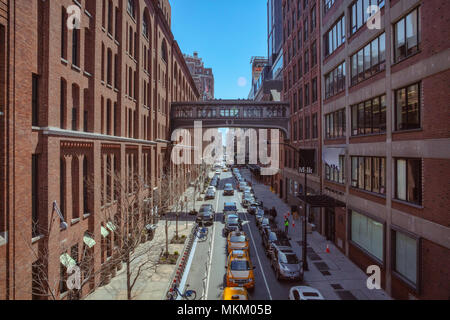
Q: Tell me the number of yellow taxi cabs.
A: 3